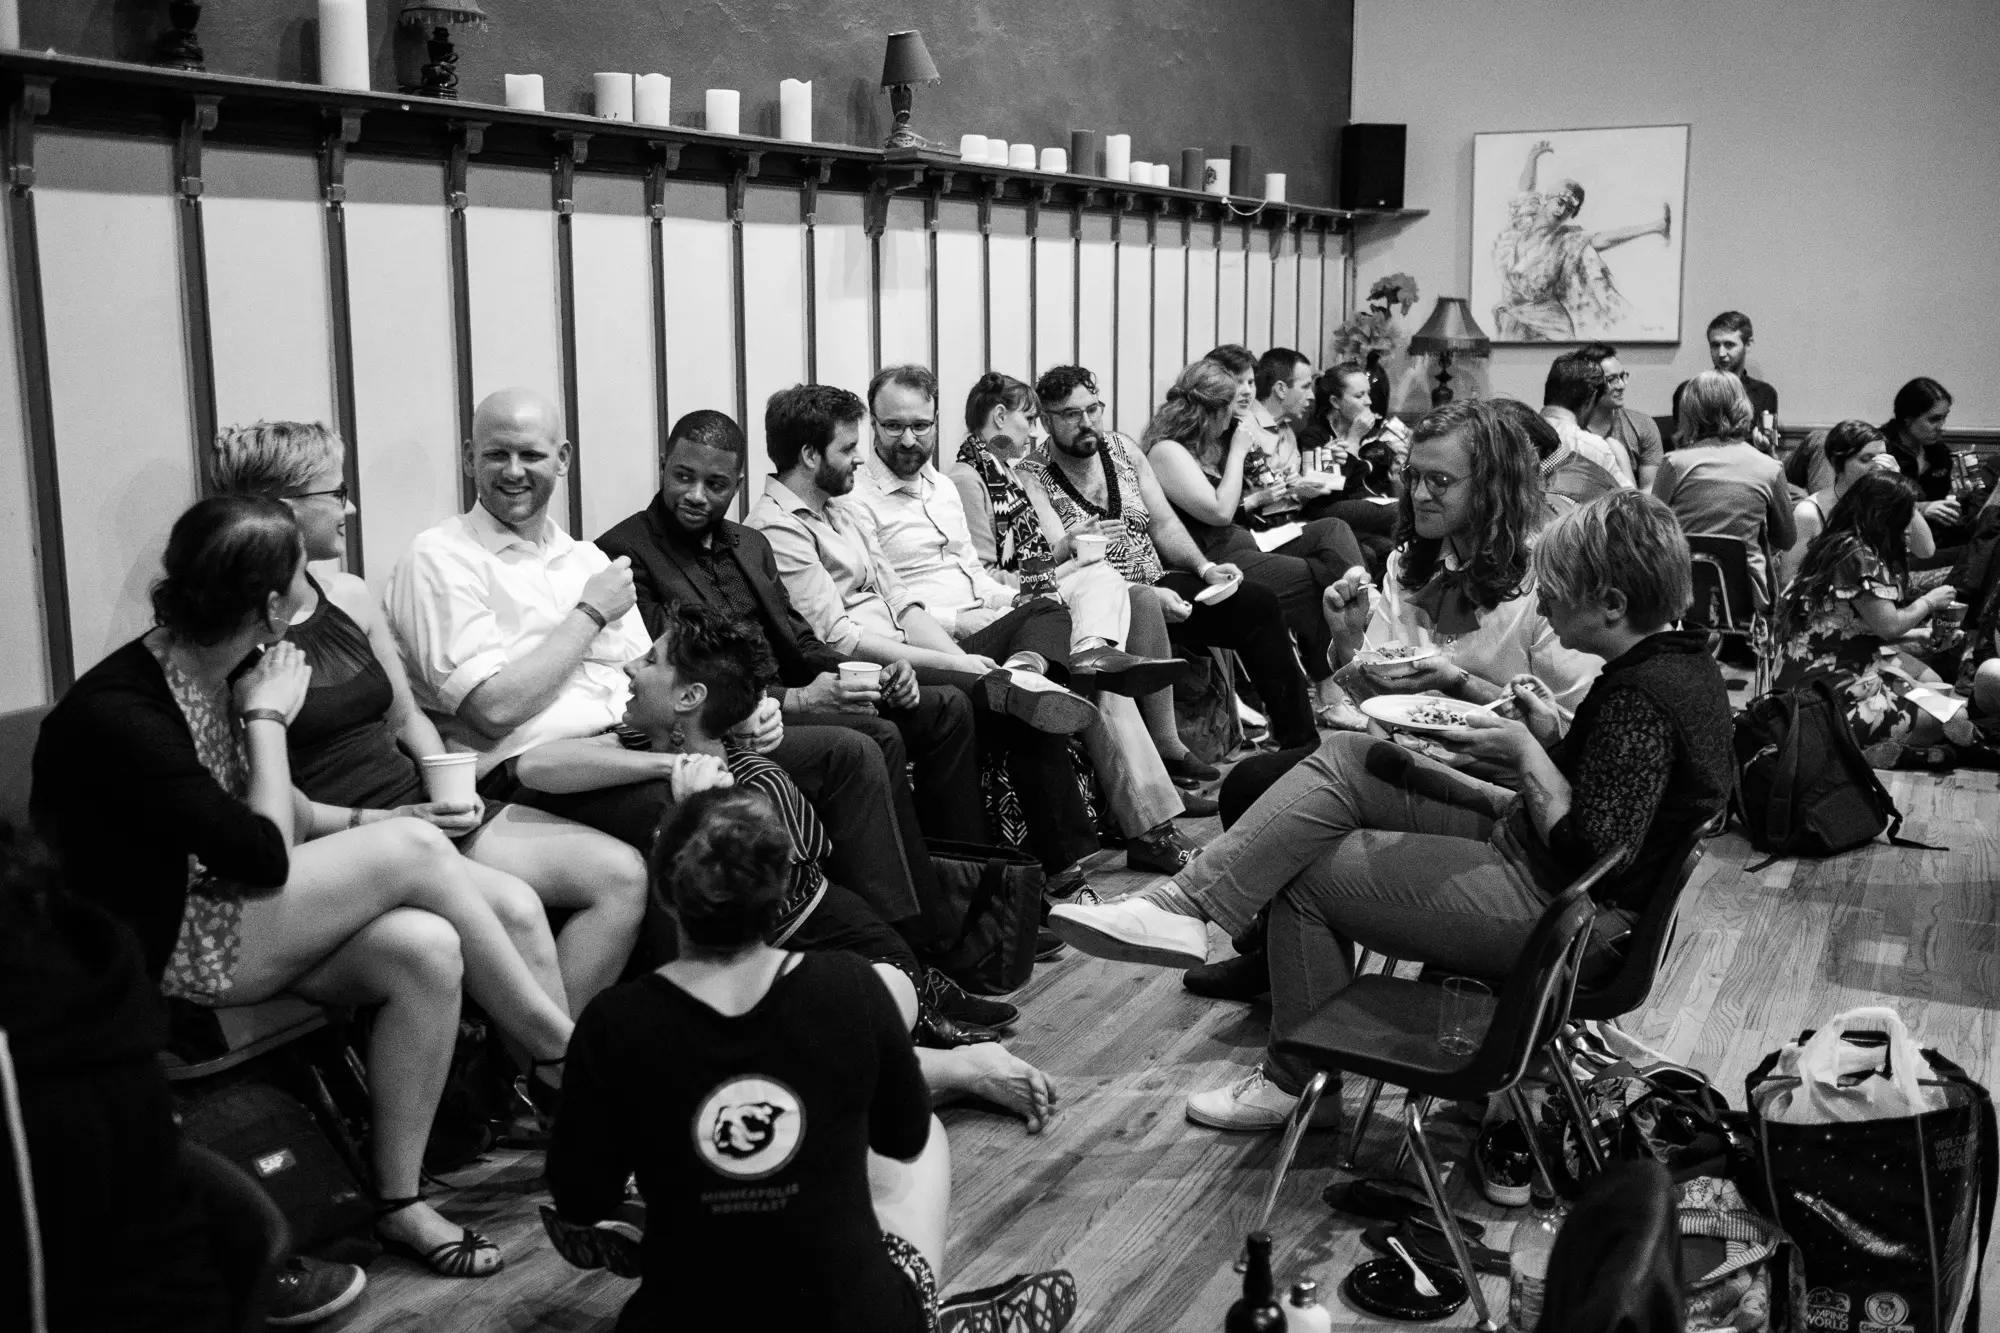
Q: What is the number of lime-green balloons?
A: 0